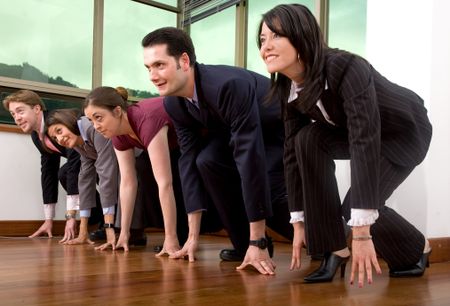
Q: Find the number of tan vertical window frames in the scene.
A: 4